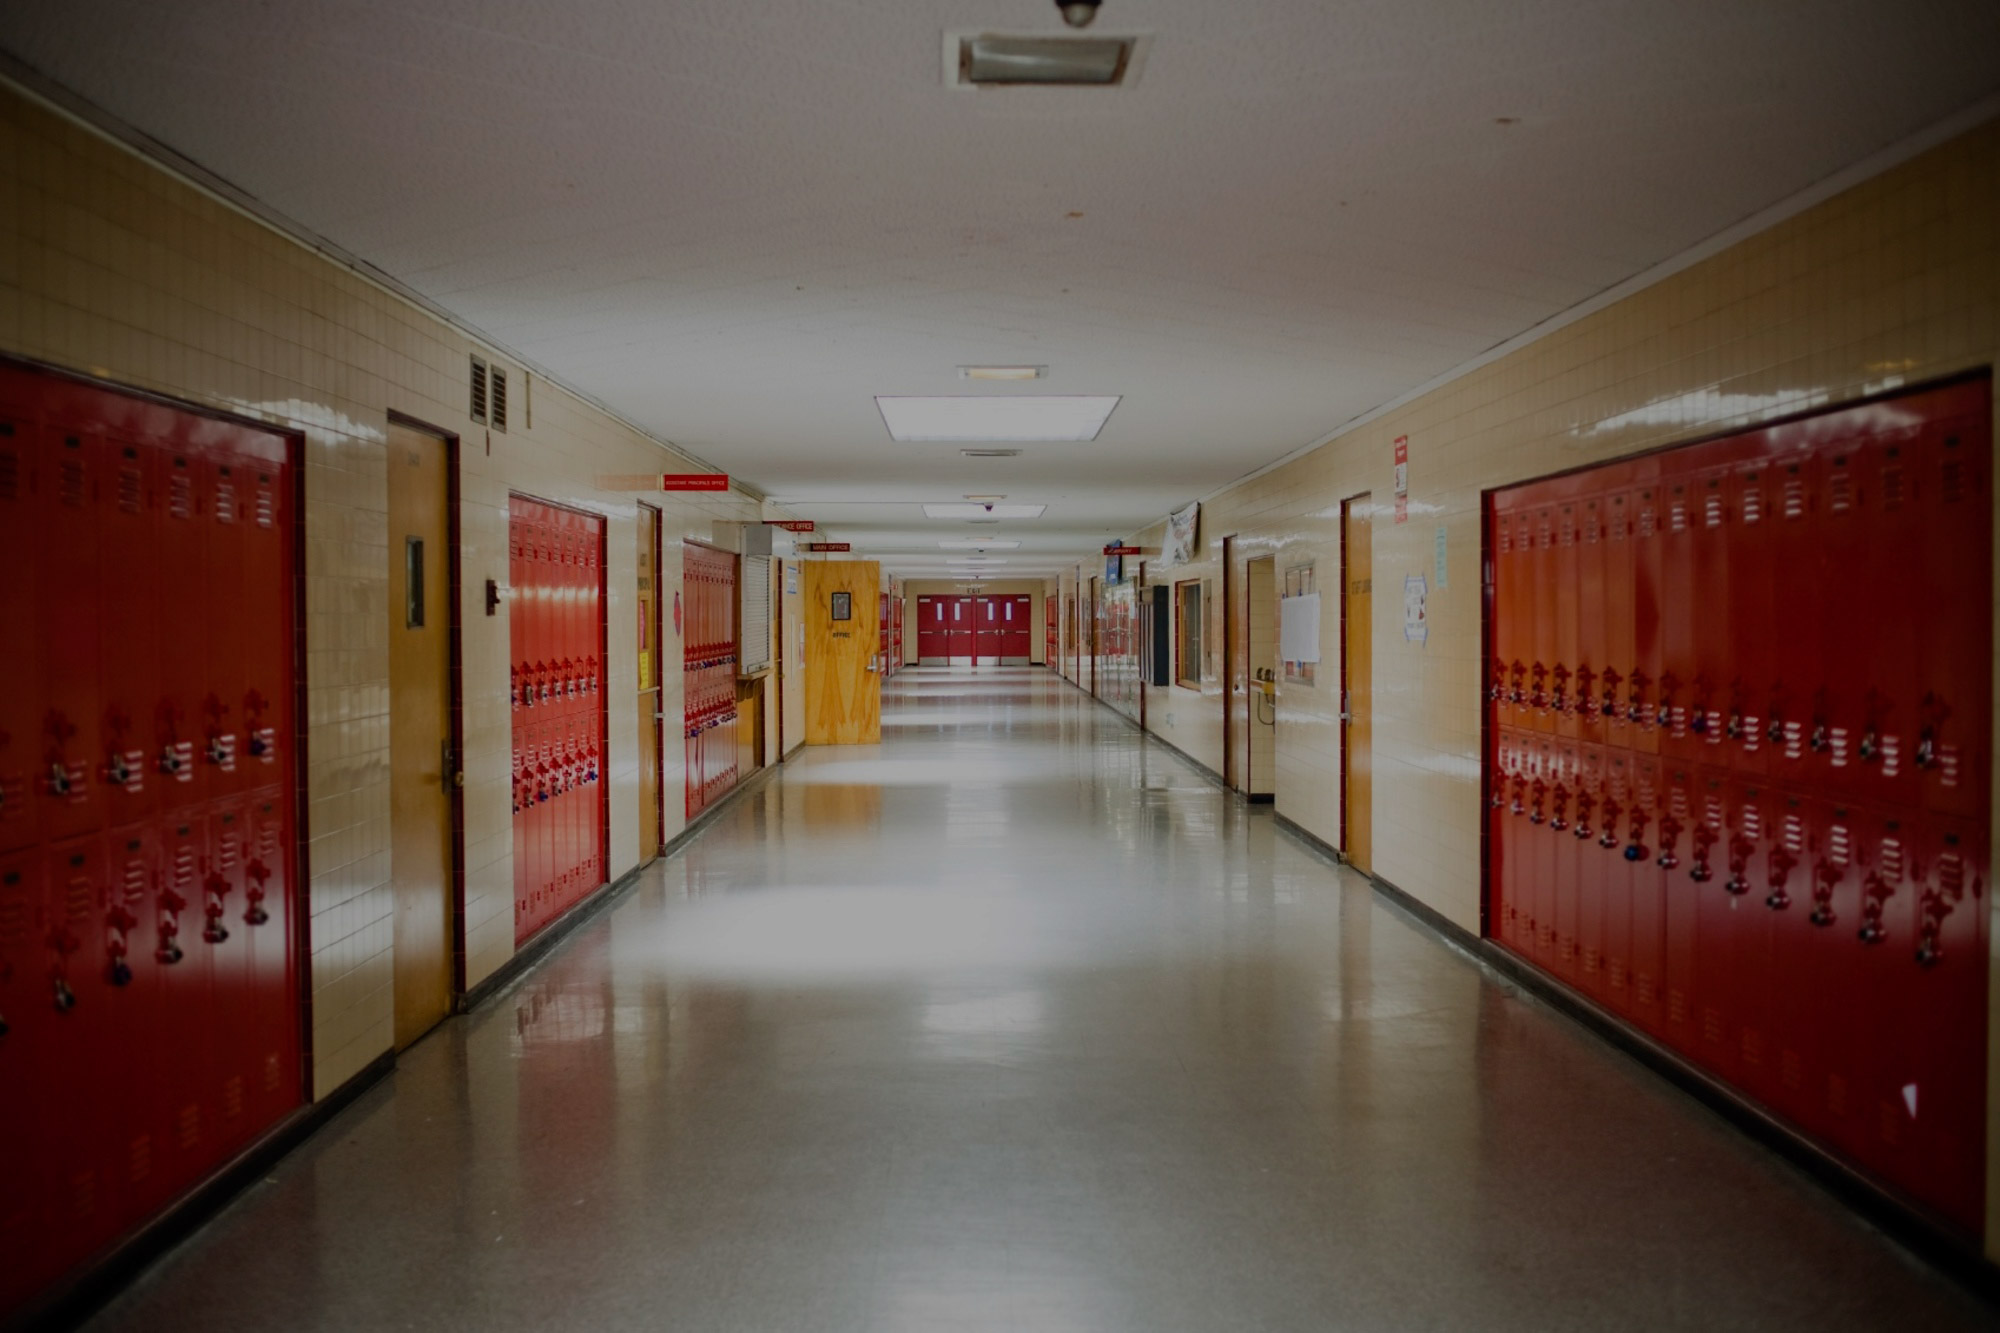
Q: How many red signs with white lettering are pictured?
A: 4